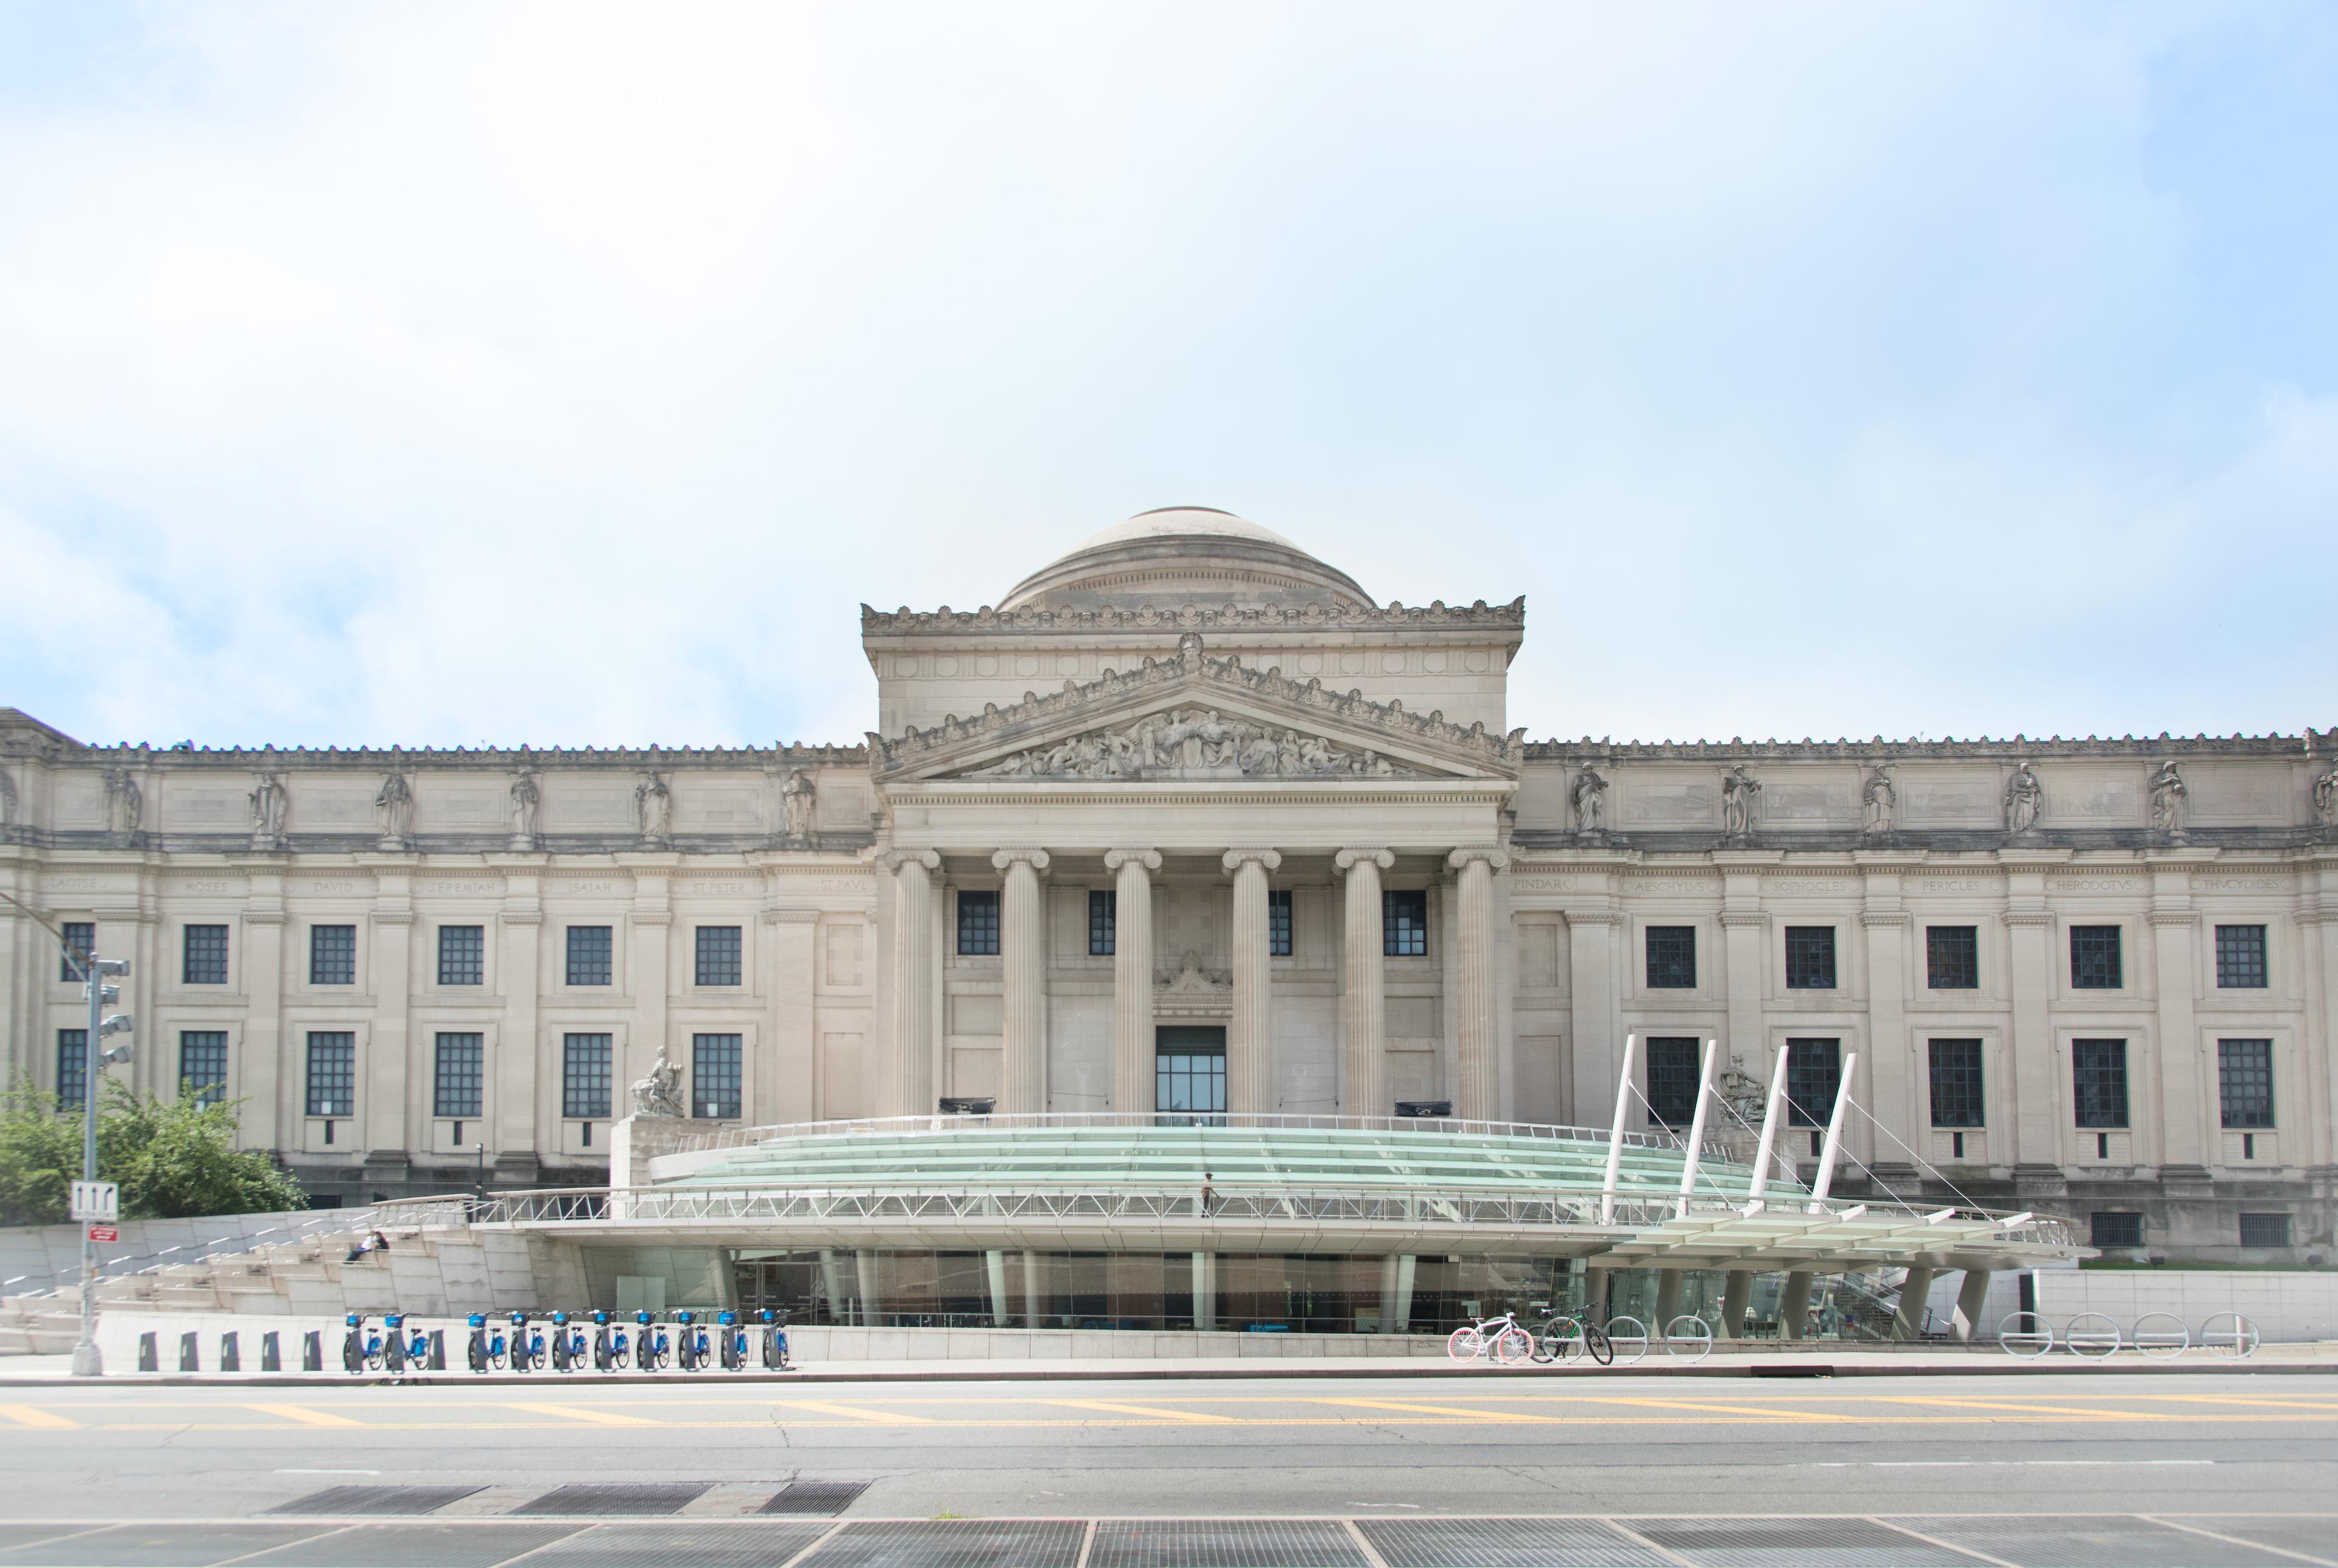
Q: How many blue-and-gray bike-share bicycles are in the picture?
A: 10